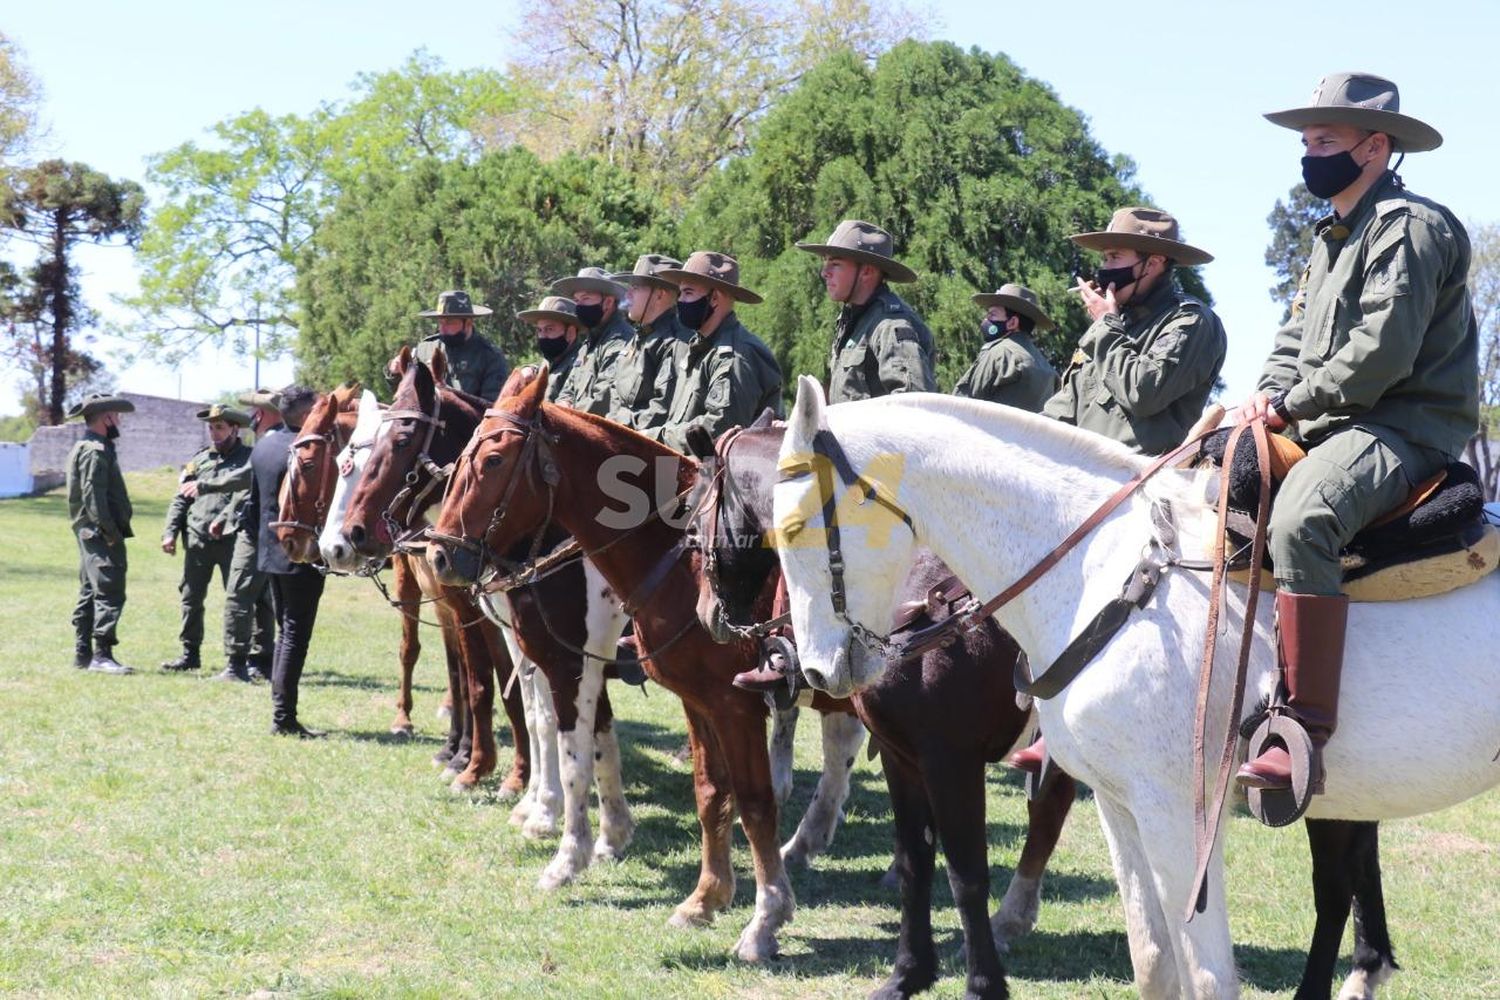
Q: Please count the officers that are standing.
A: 3